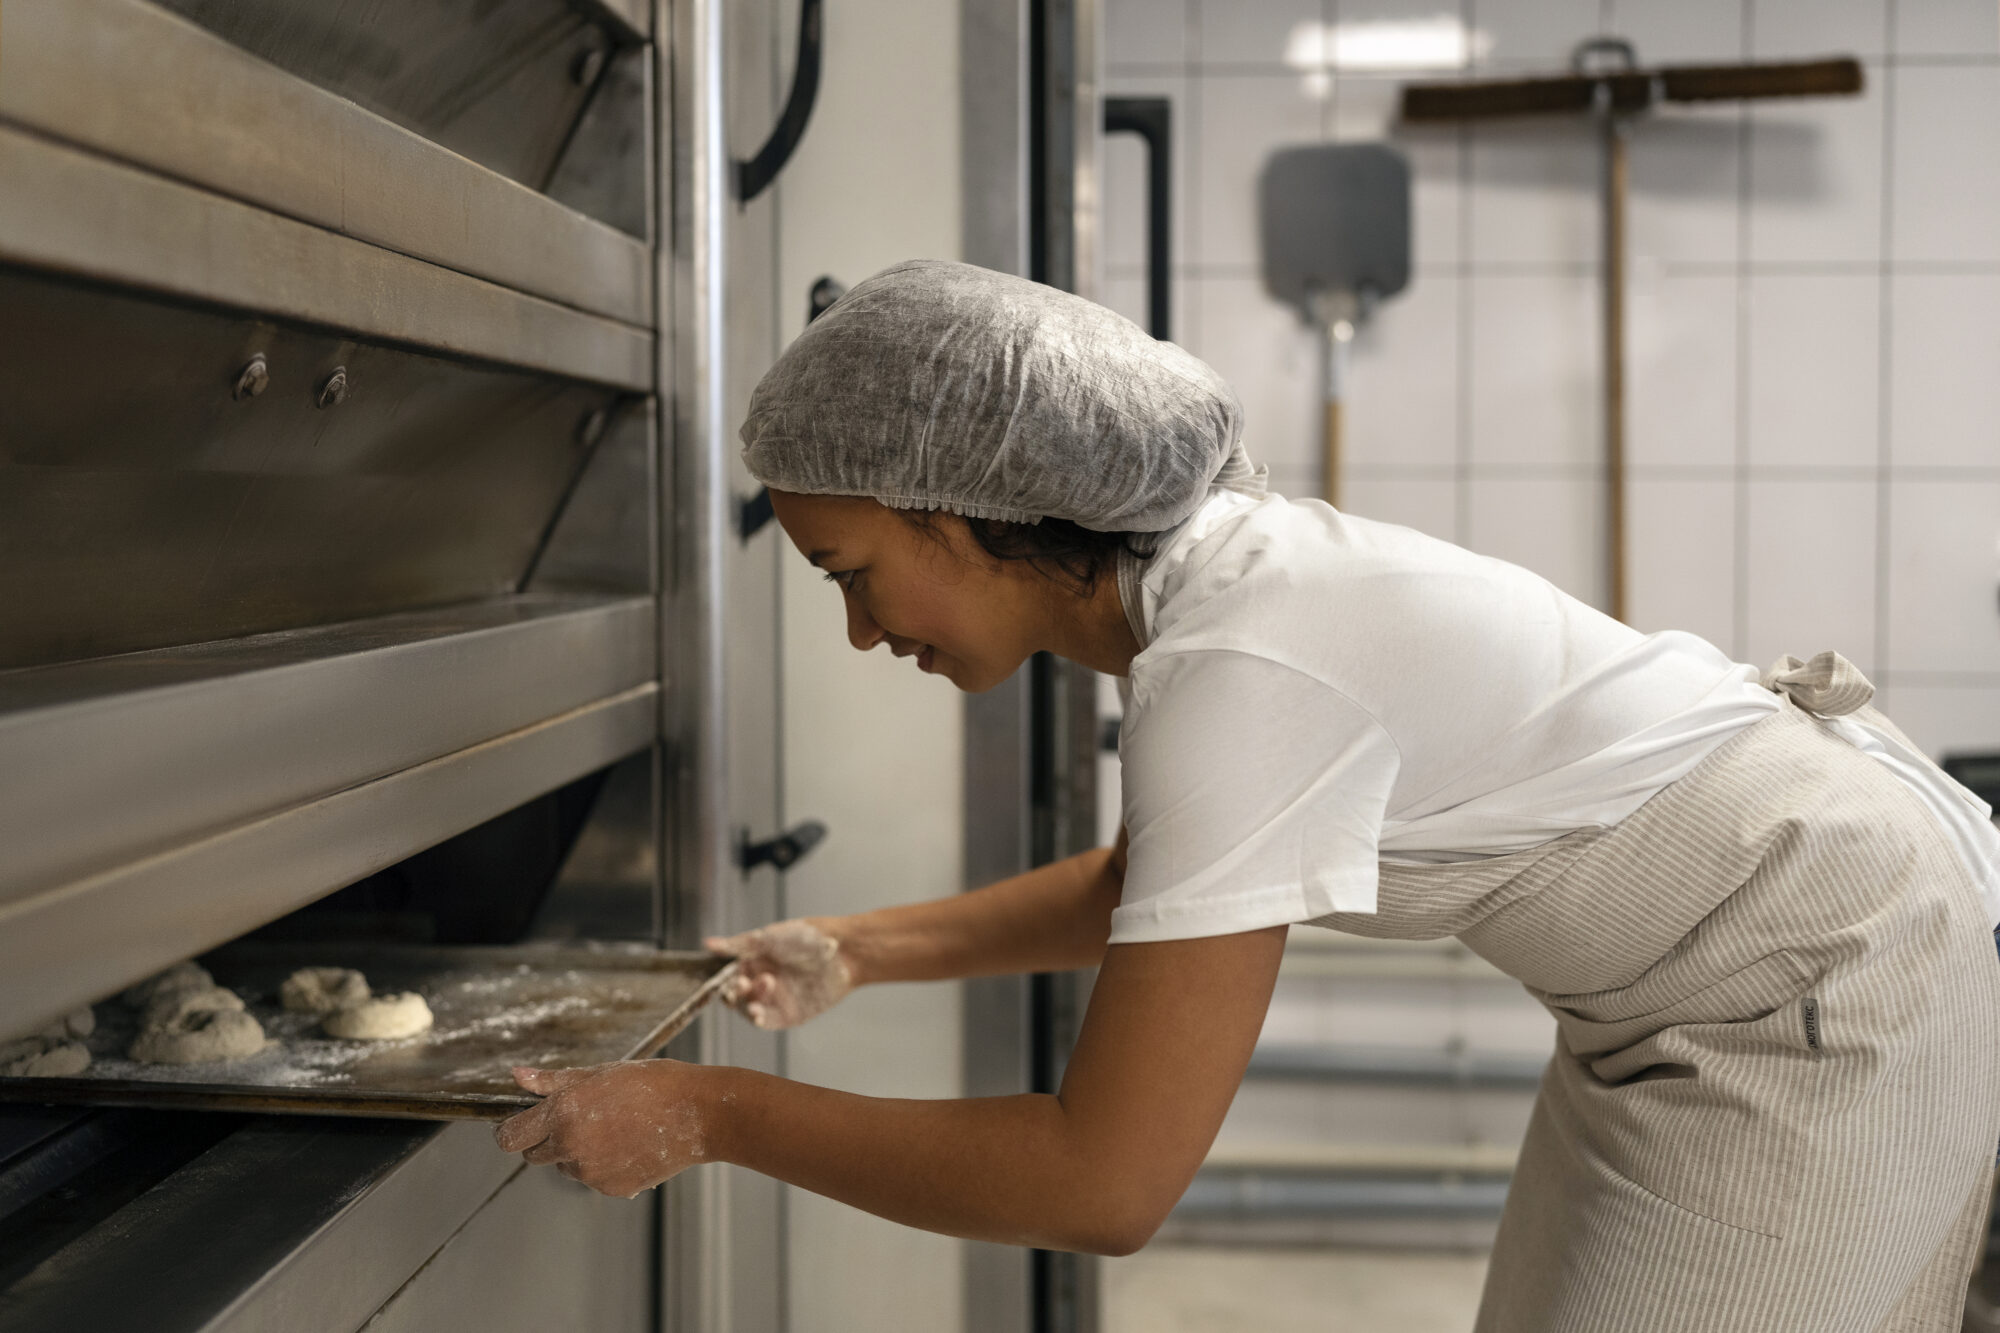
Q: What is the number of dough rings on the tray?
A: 7